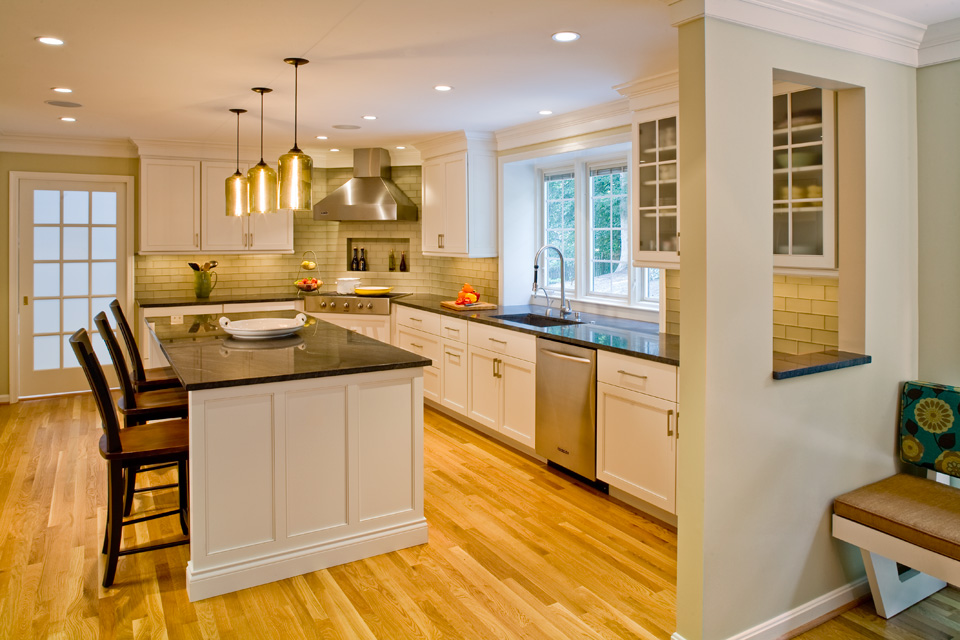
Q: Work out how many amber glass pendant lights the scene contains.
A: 3